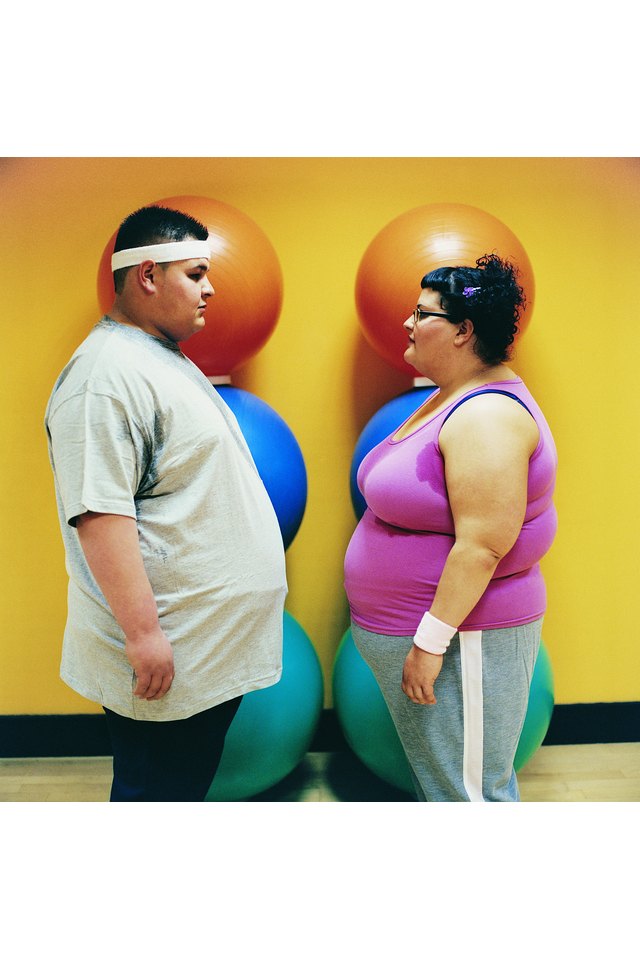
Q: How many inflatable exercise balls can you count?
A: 6